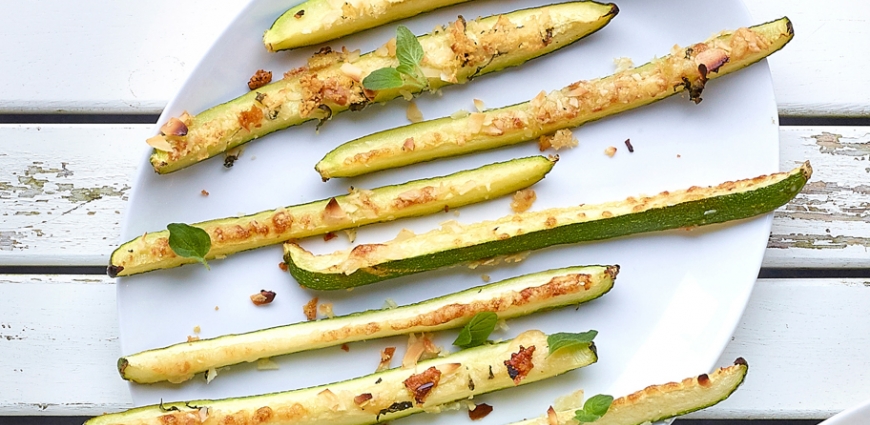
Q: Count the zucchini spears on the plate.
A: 8